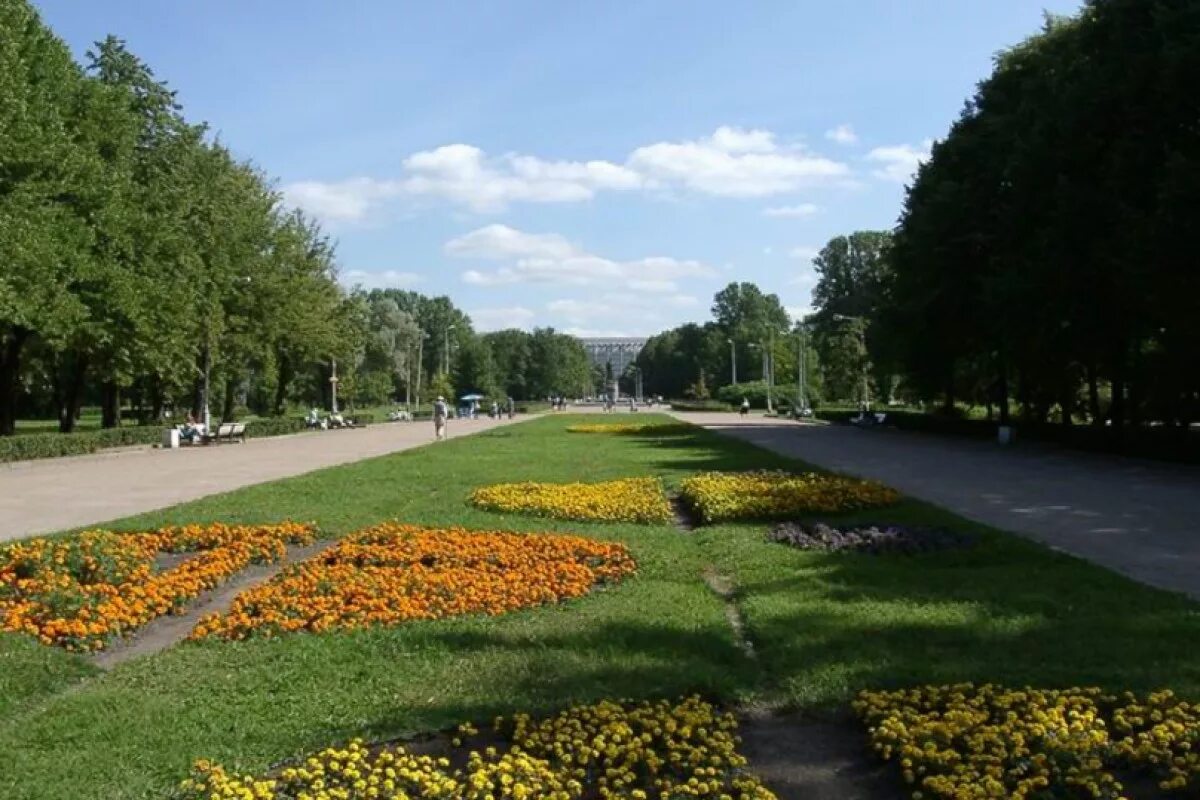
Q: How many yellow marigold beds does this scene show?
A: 5